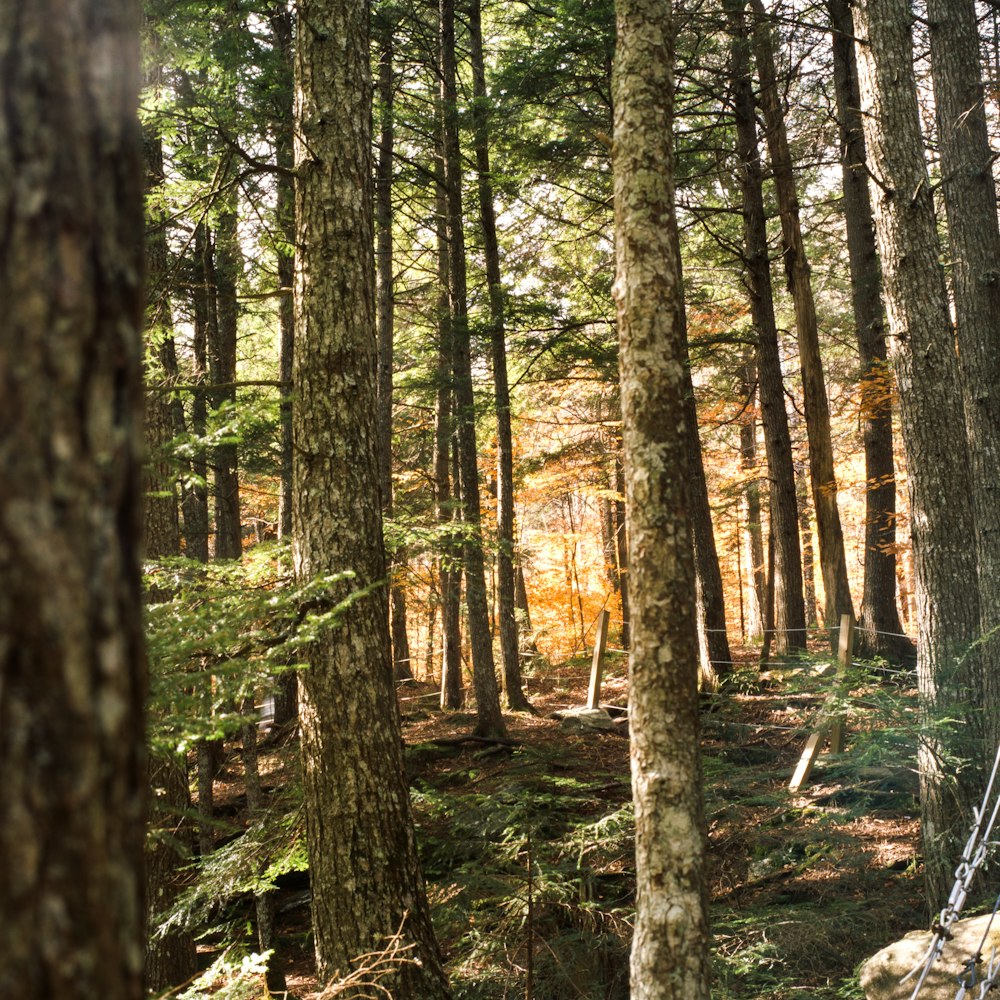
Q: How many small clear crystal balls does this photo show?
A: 0